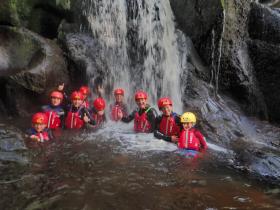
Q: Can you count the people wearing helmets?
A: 9